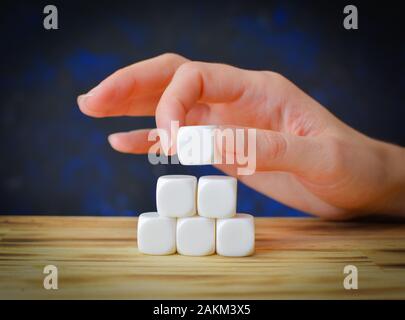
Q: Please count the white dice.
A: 6